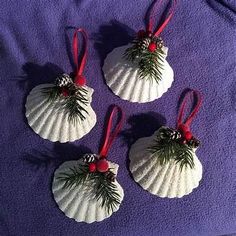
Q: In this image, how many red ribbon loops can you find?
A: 4